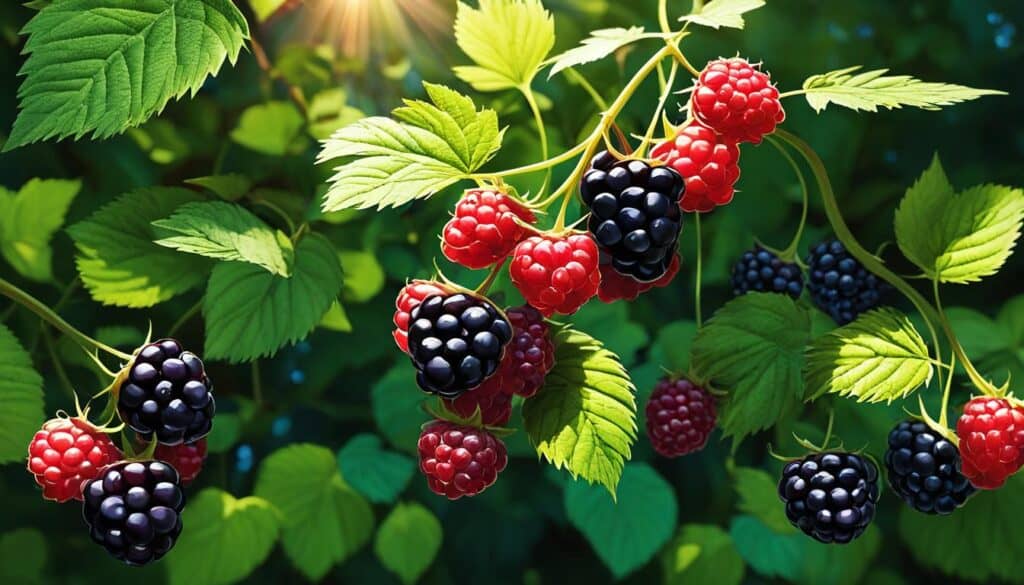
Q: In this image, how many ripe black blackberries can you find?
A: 8